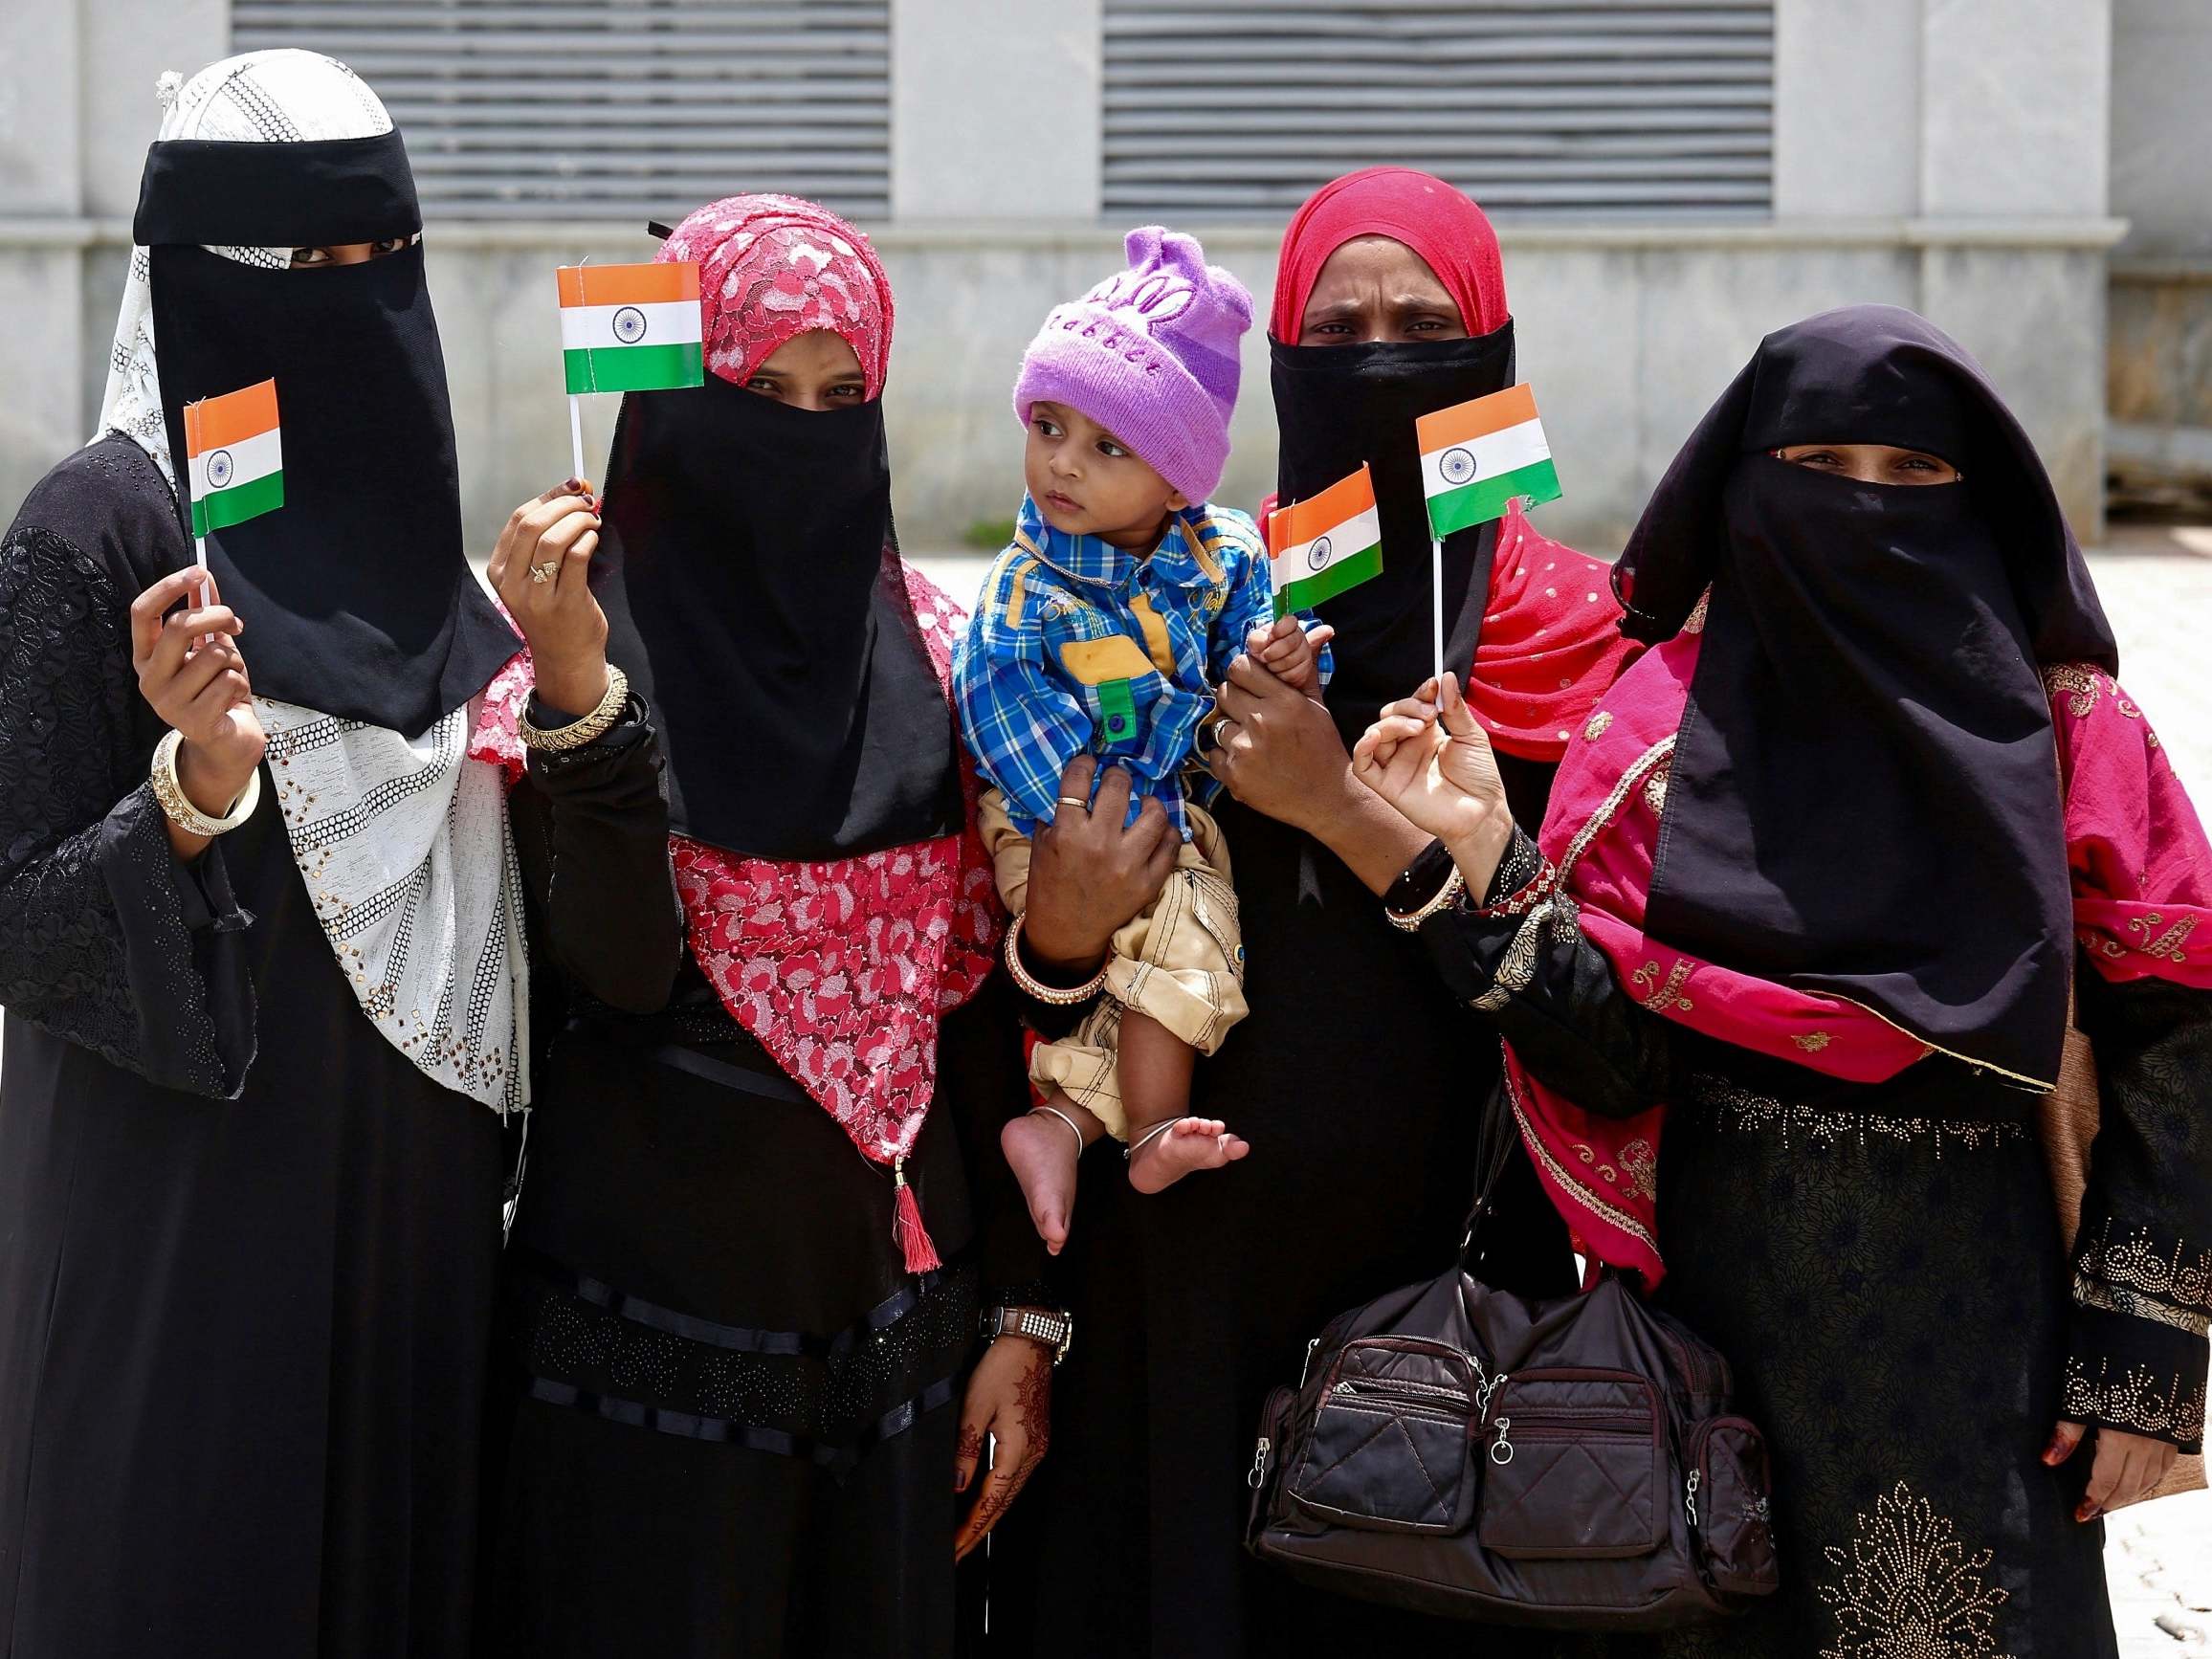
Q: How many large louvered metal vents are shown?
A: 2